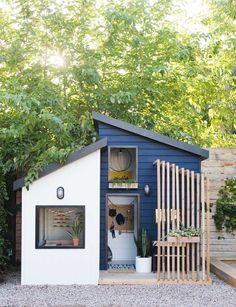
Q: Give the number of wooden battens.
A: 11